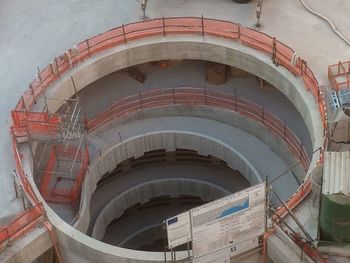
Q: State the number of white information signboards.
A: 2